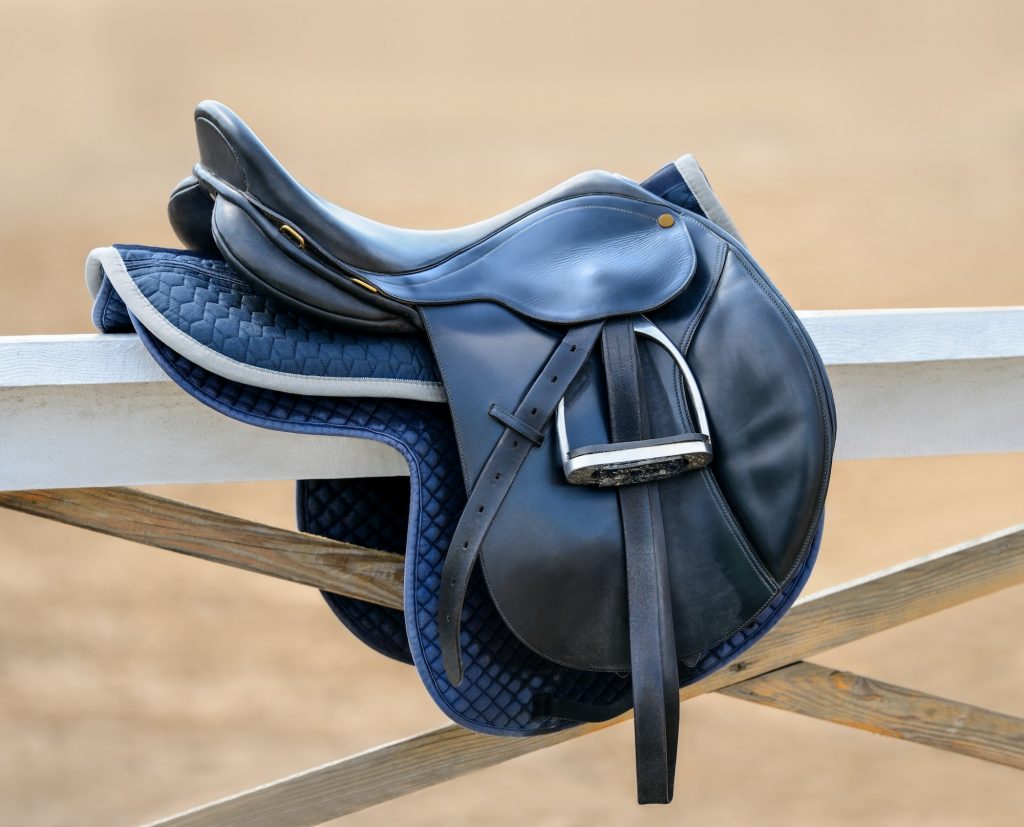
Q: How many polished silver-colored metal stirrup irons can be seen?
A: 1